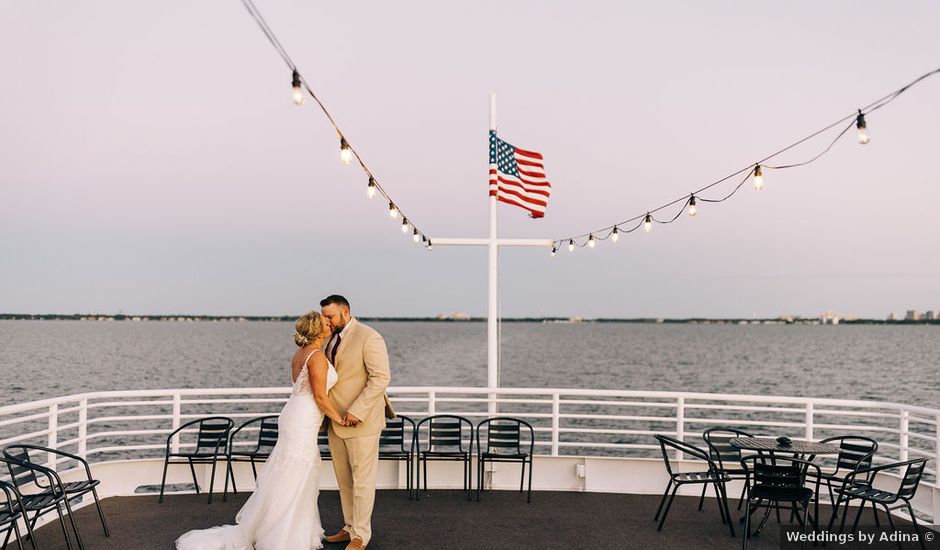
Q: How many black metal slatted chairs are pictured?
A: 14